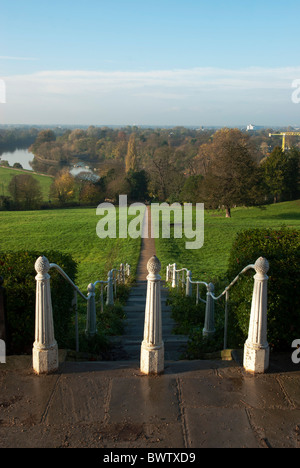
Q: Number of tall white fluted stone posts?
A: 3